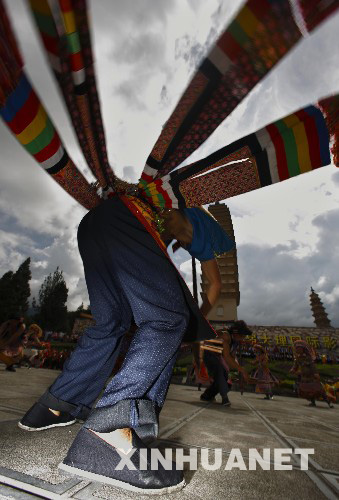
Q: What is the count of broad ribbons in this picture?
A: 4